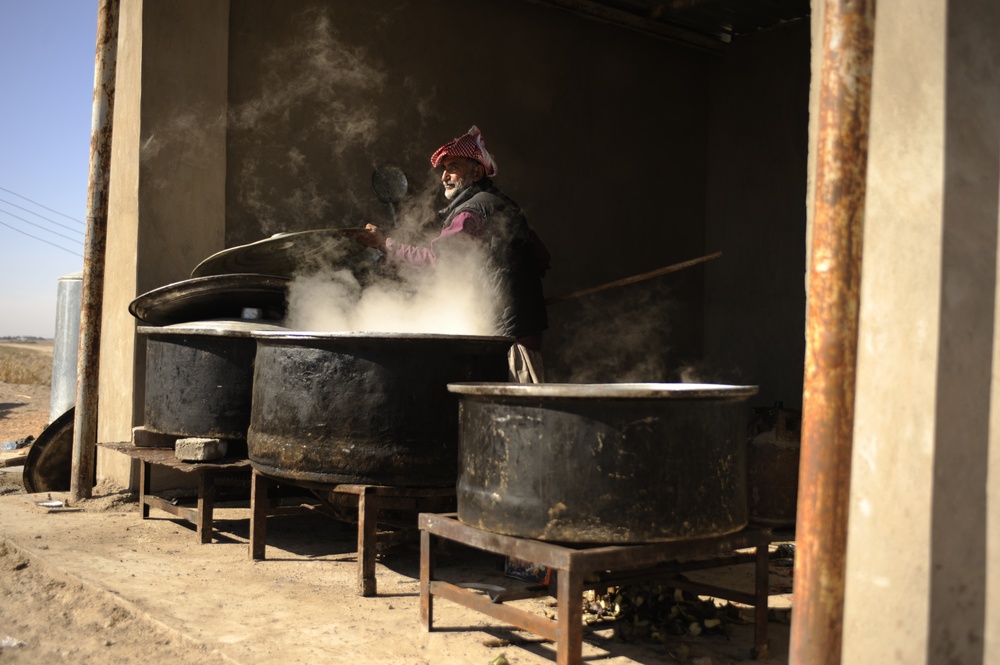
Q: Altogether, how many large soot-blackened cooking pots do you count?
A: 3